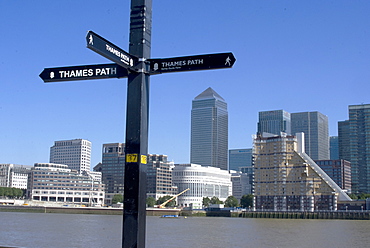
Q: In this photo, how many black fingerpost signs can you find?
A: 3